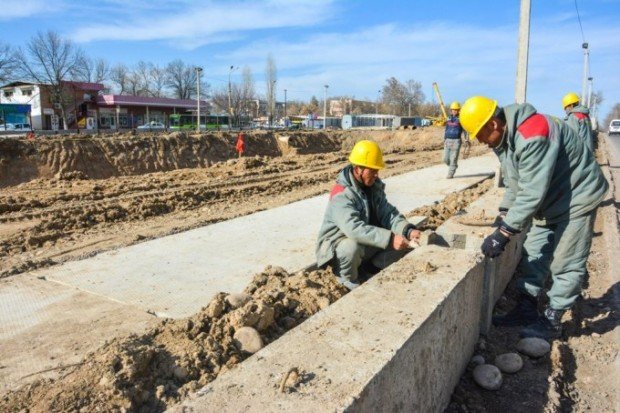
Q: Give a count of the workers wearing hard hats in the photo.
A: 4